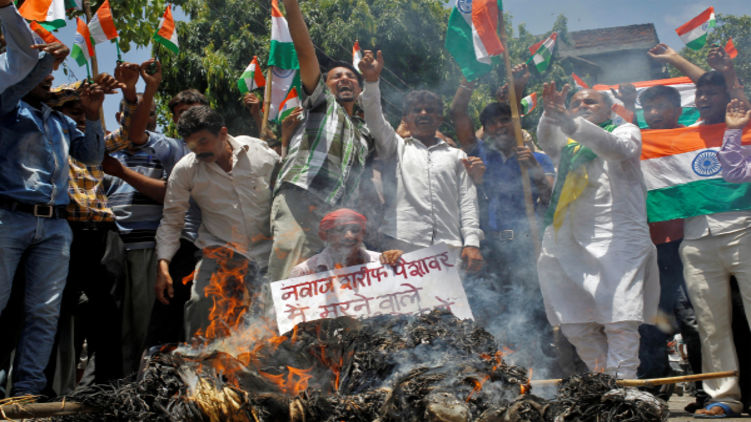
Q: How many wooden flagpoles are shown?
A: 3